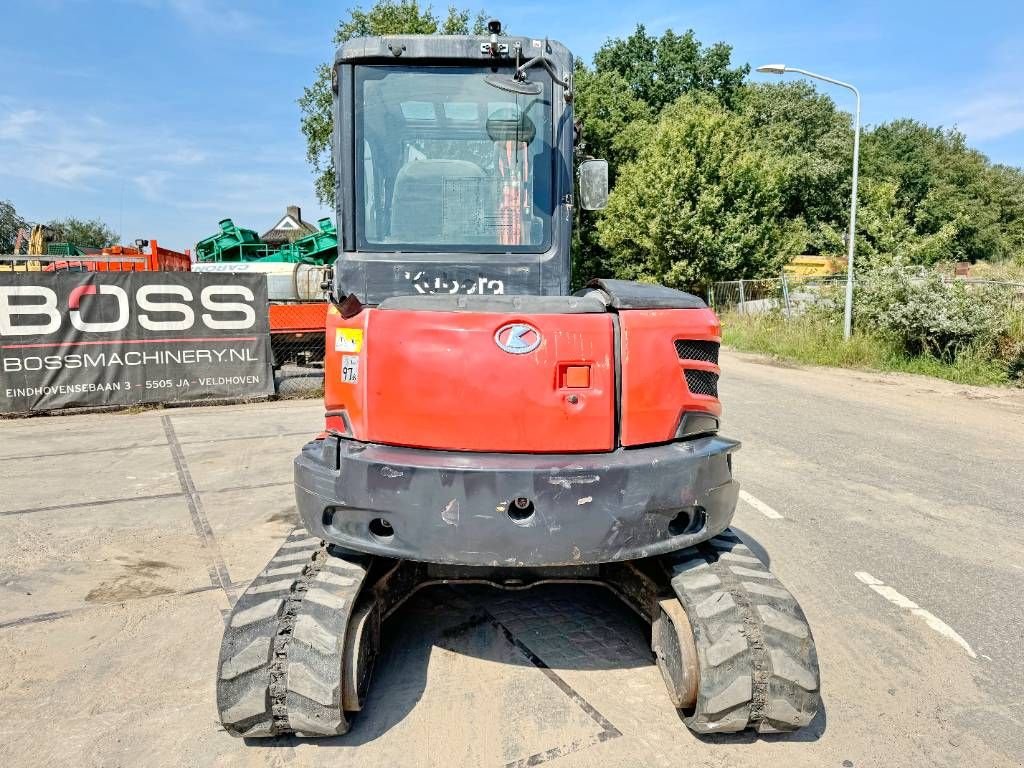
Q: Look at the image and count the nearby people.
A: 0